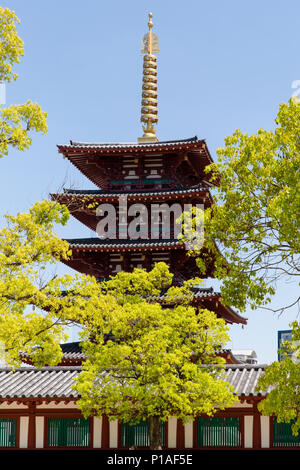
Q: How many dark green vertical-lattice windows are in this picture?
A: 5